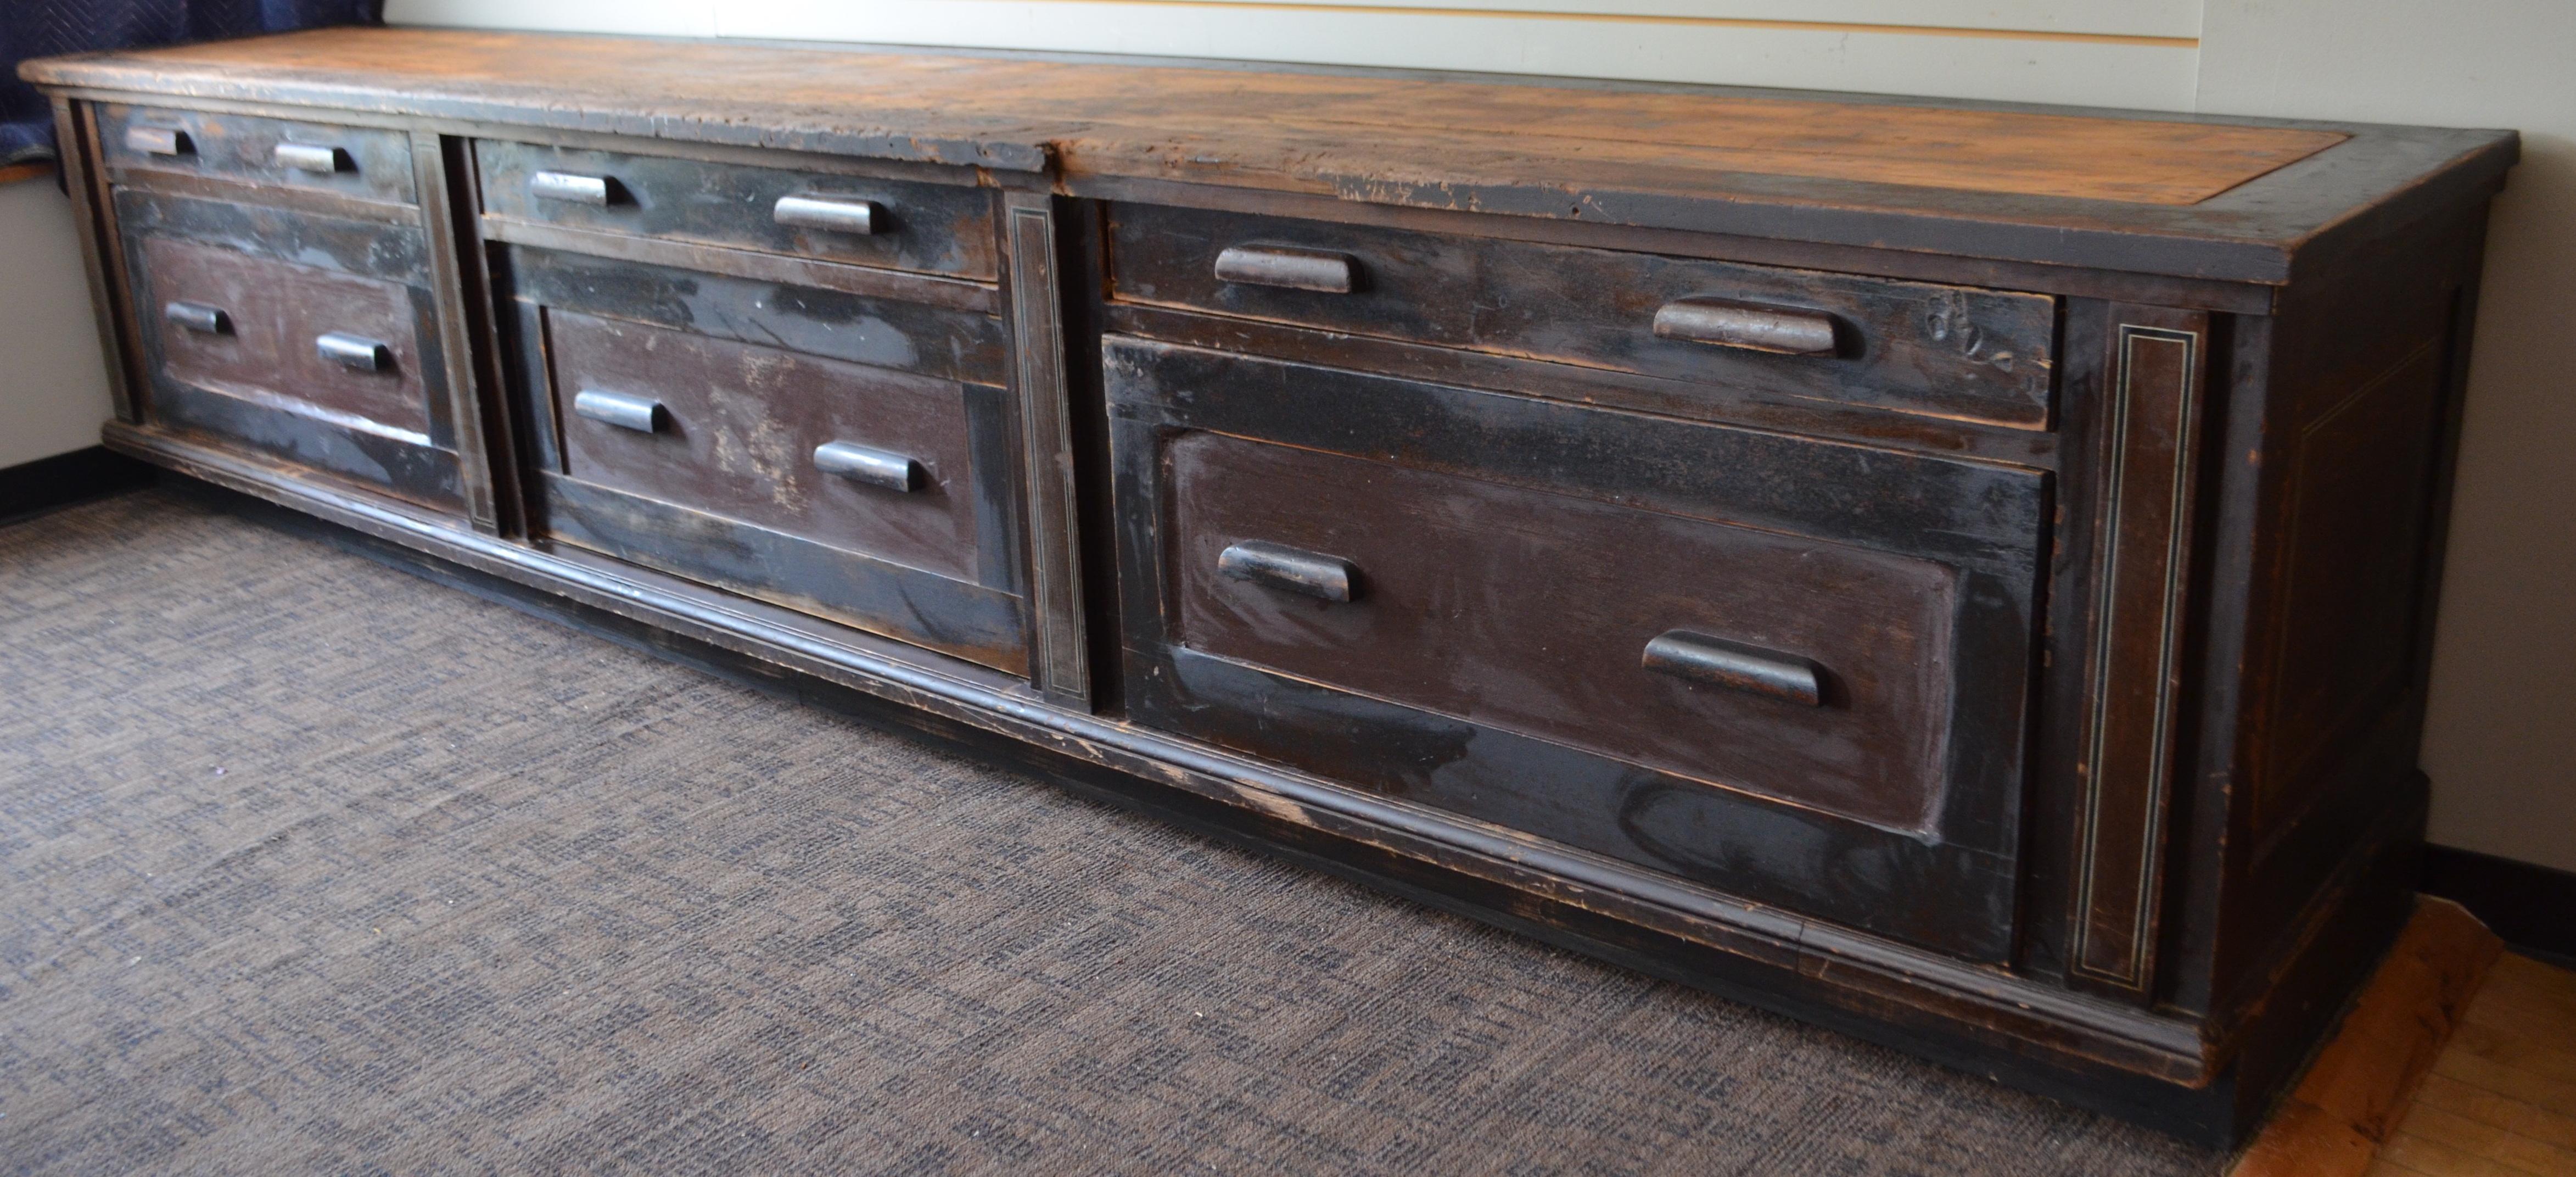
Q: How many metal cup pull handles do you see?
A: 12